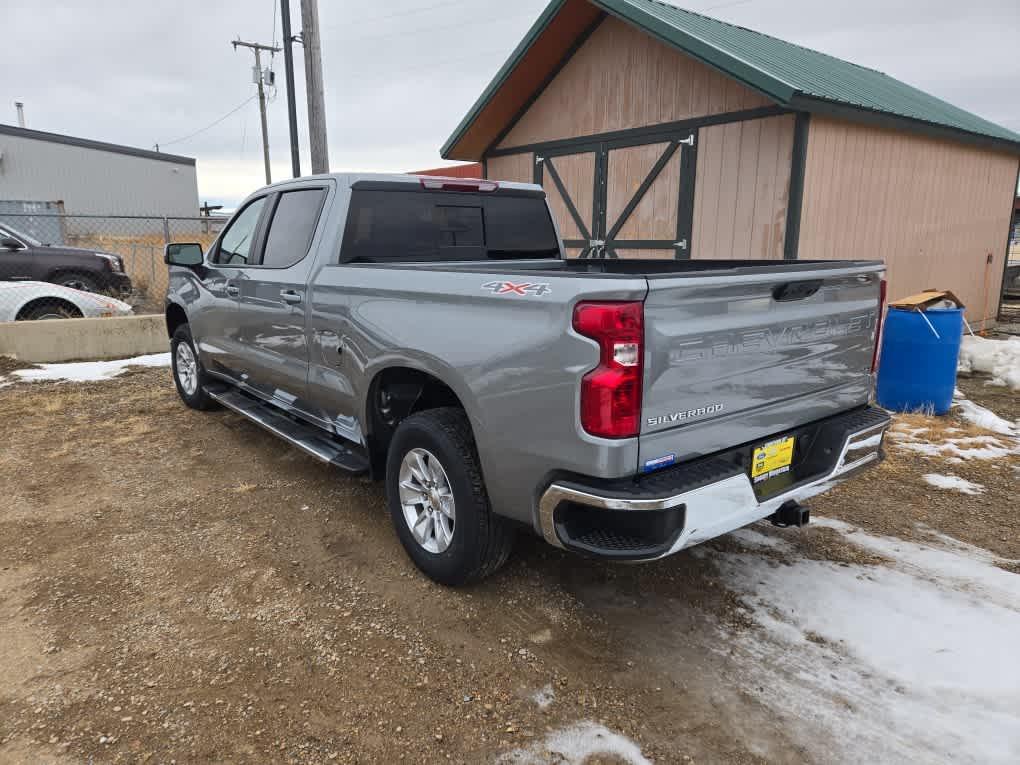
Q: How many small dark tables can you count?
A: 0